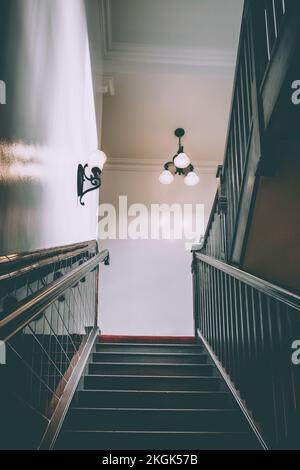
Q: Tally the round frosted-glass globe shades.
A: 4